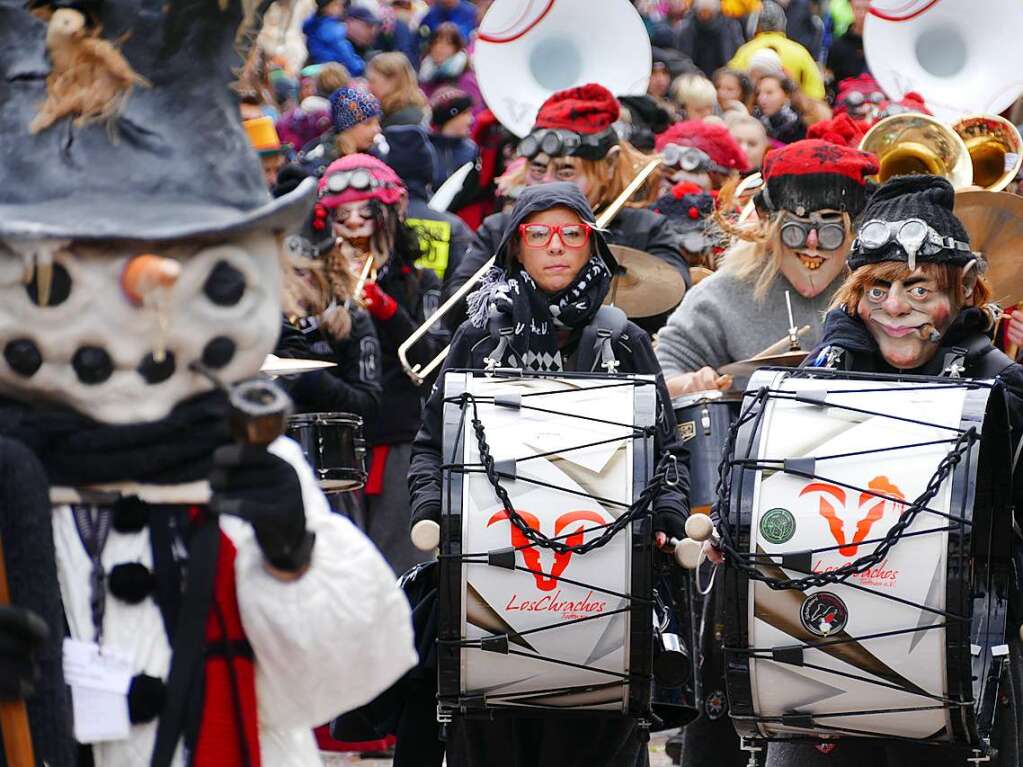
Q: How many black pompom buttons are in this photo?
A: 3